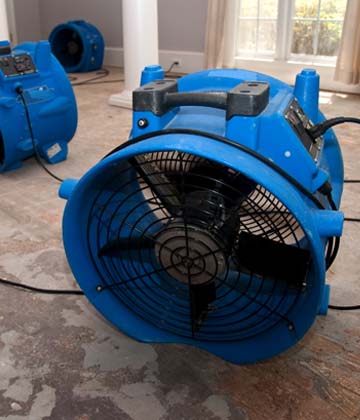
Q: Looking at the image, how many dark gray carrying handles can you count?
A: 1